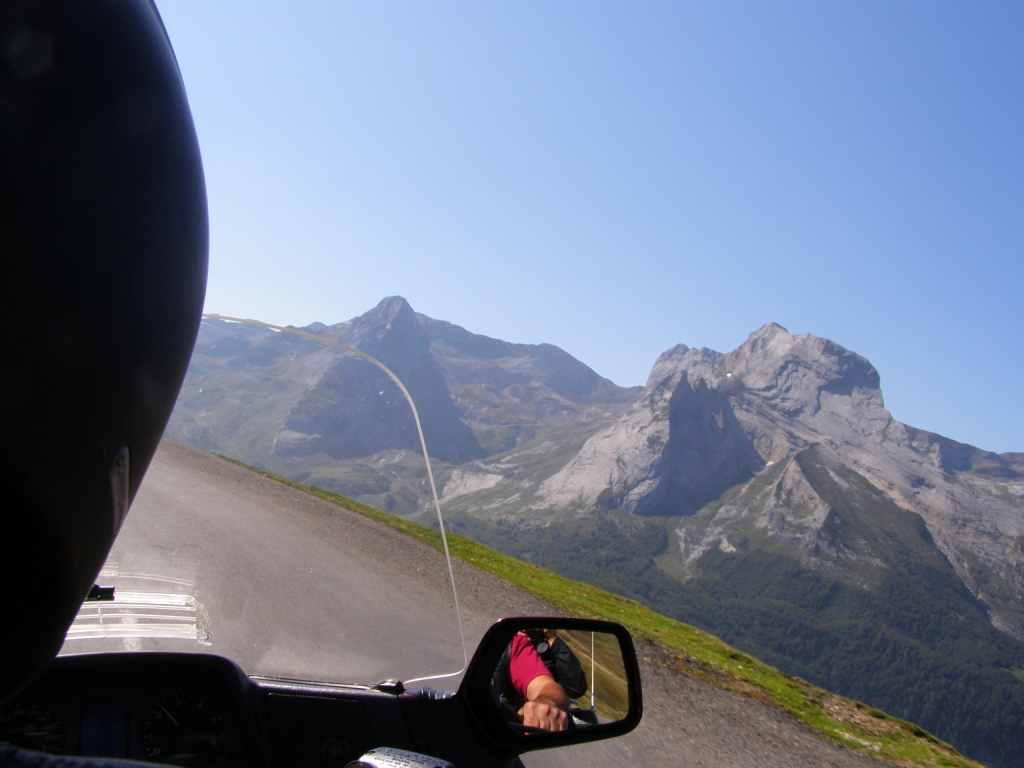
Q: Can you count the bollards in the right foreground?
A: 0